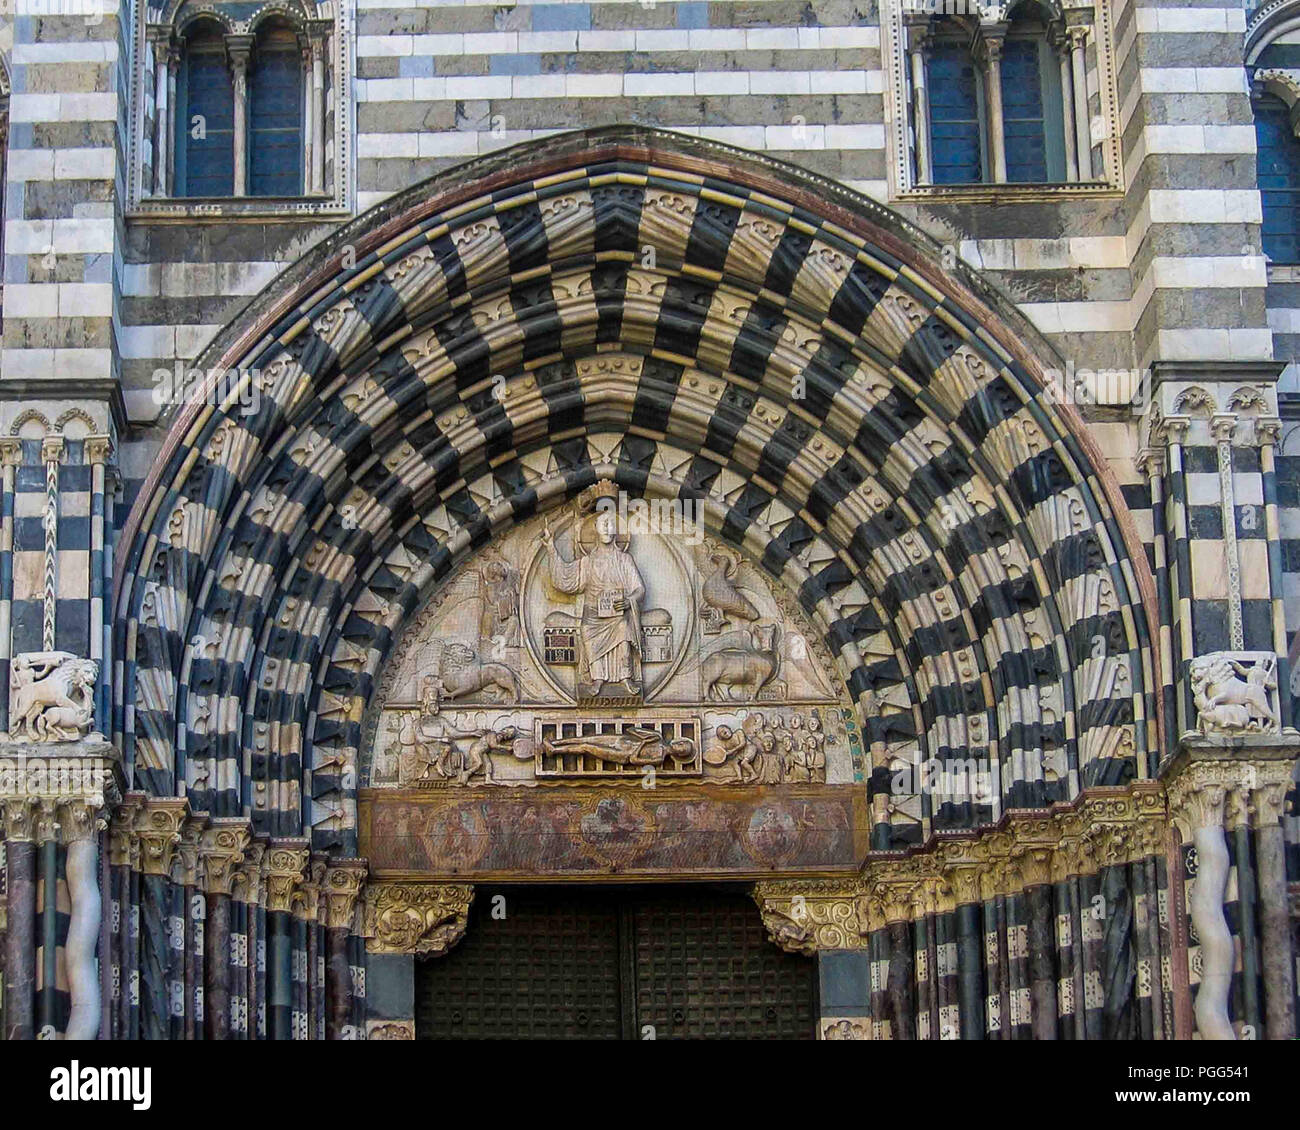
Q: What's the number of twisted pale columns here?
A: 2